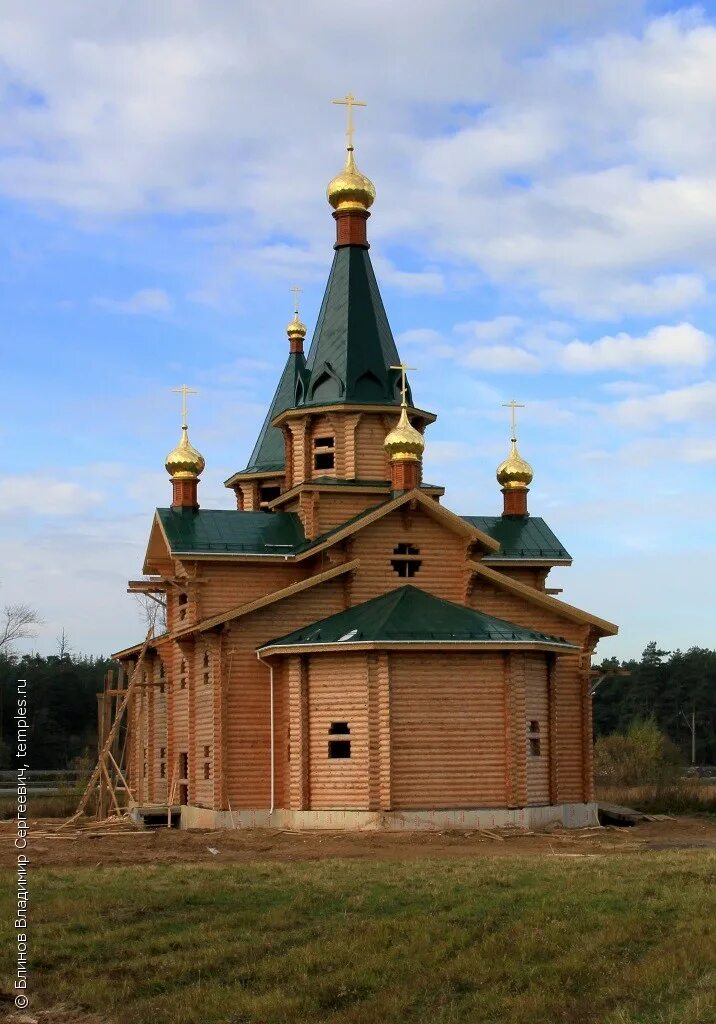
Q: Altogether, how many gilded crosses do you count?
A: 5